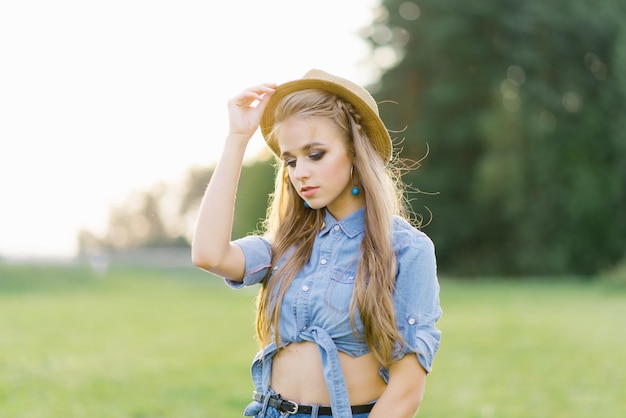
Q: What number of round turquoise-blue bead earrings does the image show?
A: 2